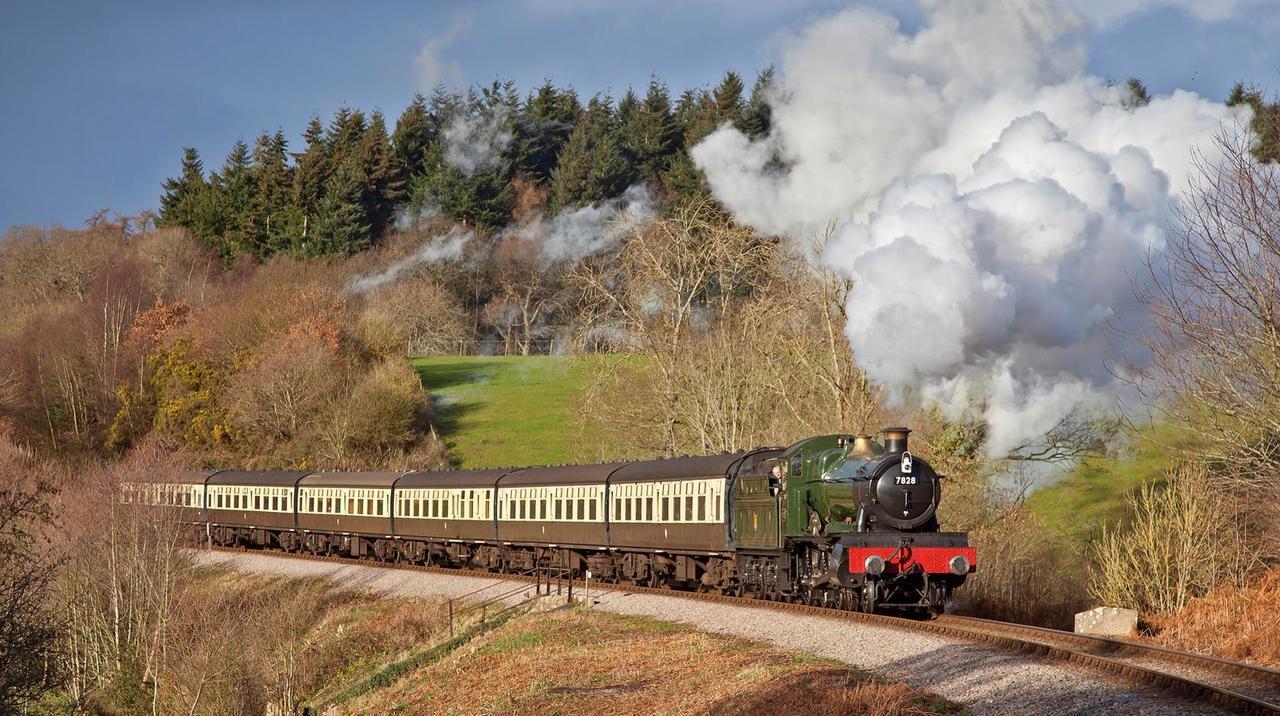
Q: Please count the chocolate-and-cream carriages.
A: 6